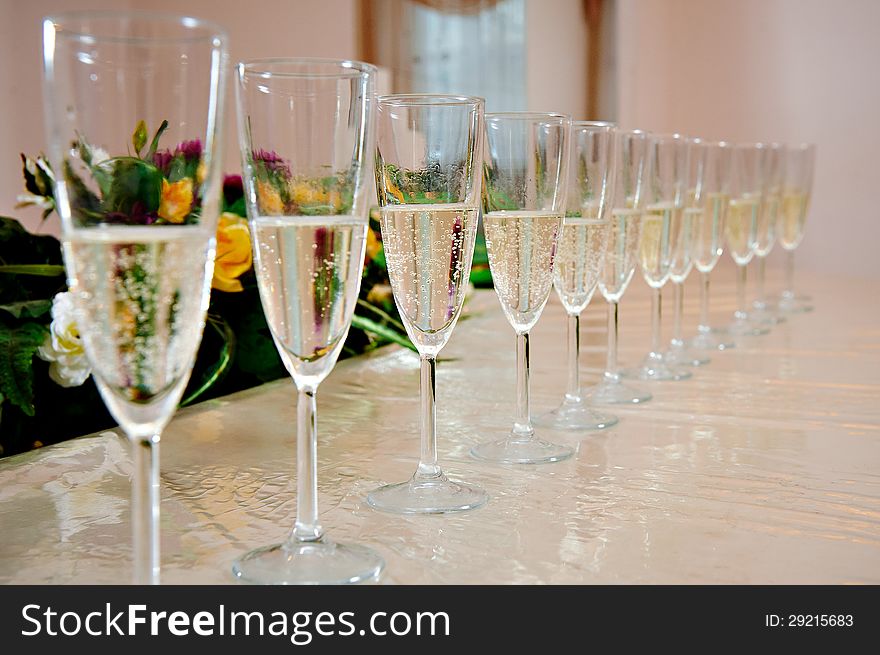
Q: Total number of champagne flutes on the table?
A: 12